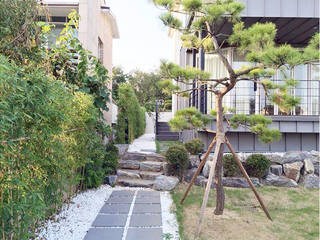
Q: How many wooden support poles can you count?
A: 3